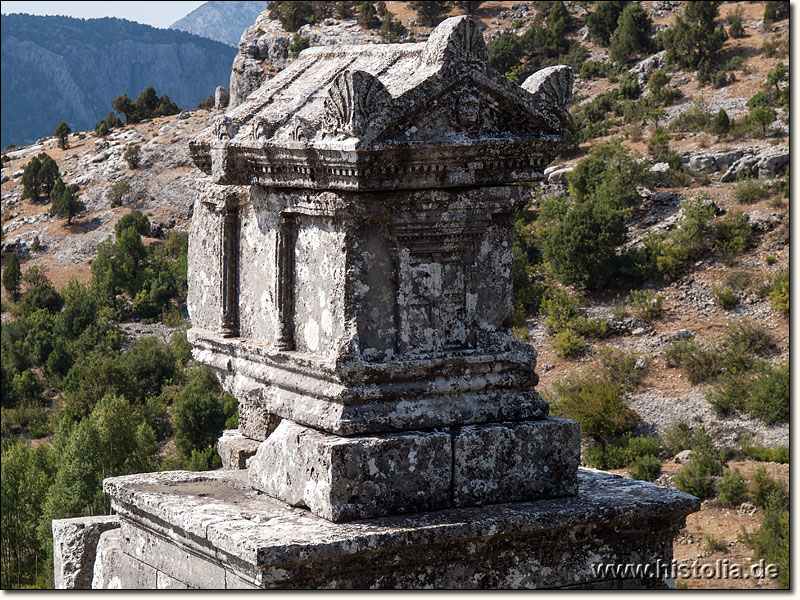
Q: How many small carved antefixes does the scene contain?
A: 3